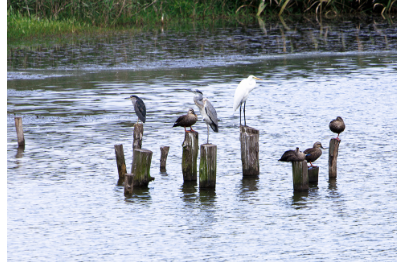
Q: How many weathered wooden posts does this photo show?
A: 12